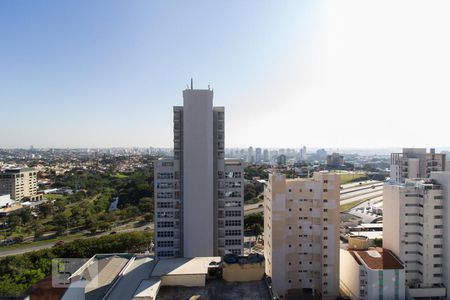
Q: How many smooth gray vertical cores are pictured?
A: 1